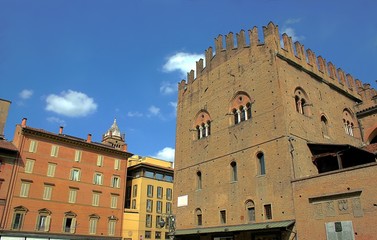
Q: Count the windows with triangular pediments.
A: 5